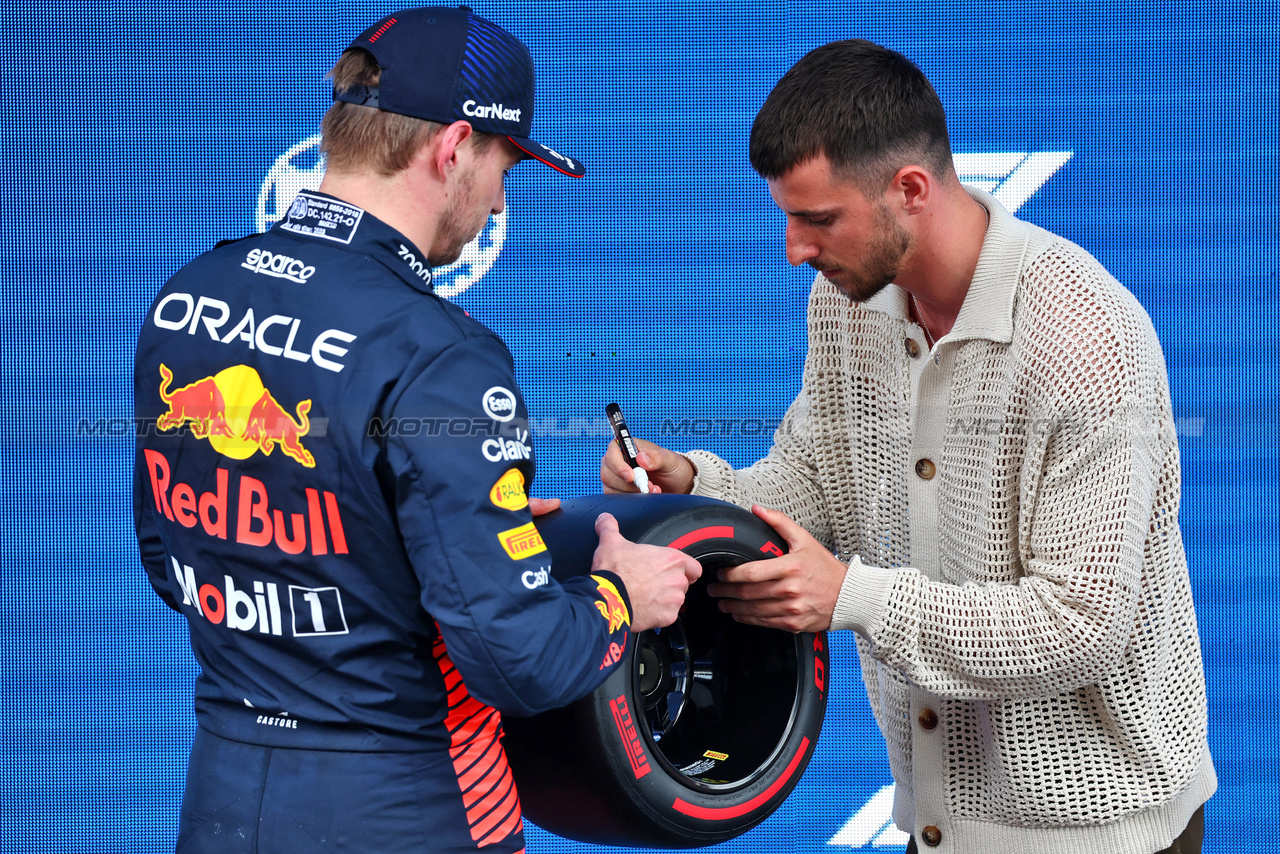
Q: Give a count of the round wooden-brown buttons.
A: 4